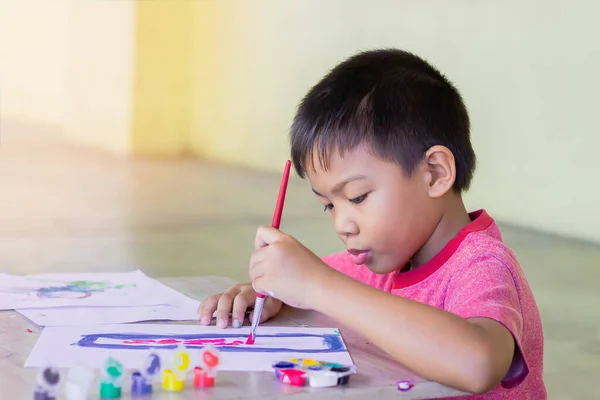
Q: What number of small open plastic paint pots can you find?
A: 6